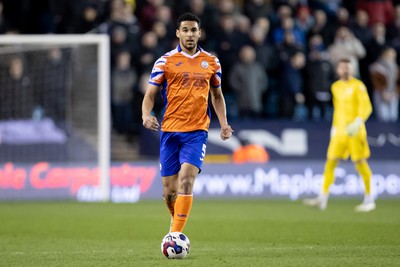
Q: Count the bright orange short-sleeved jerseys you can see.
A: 1